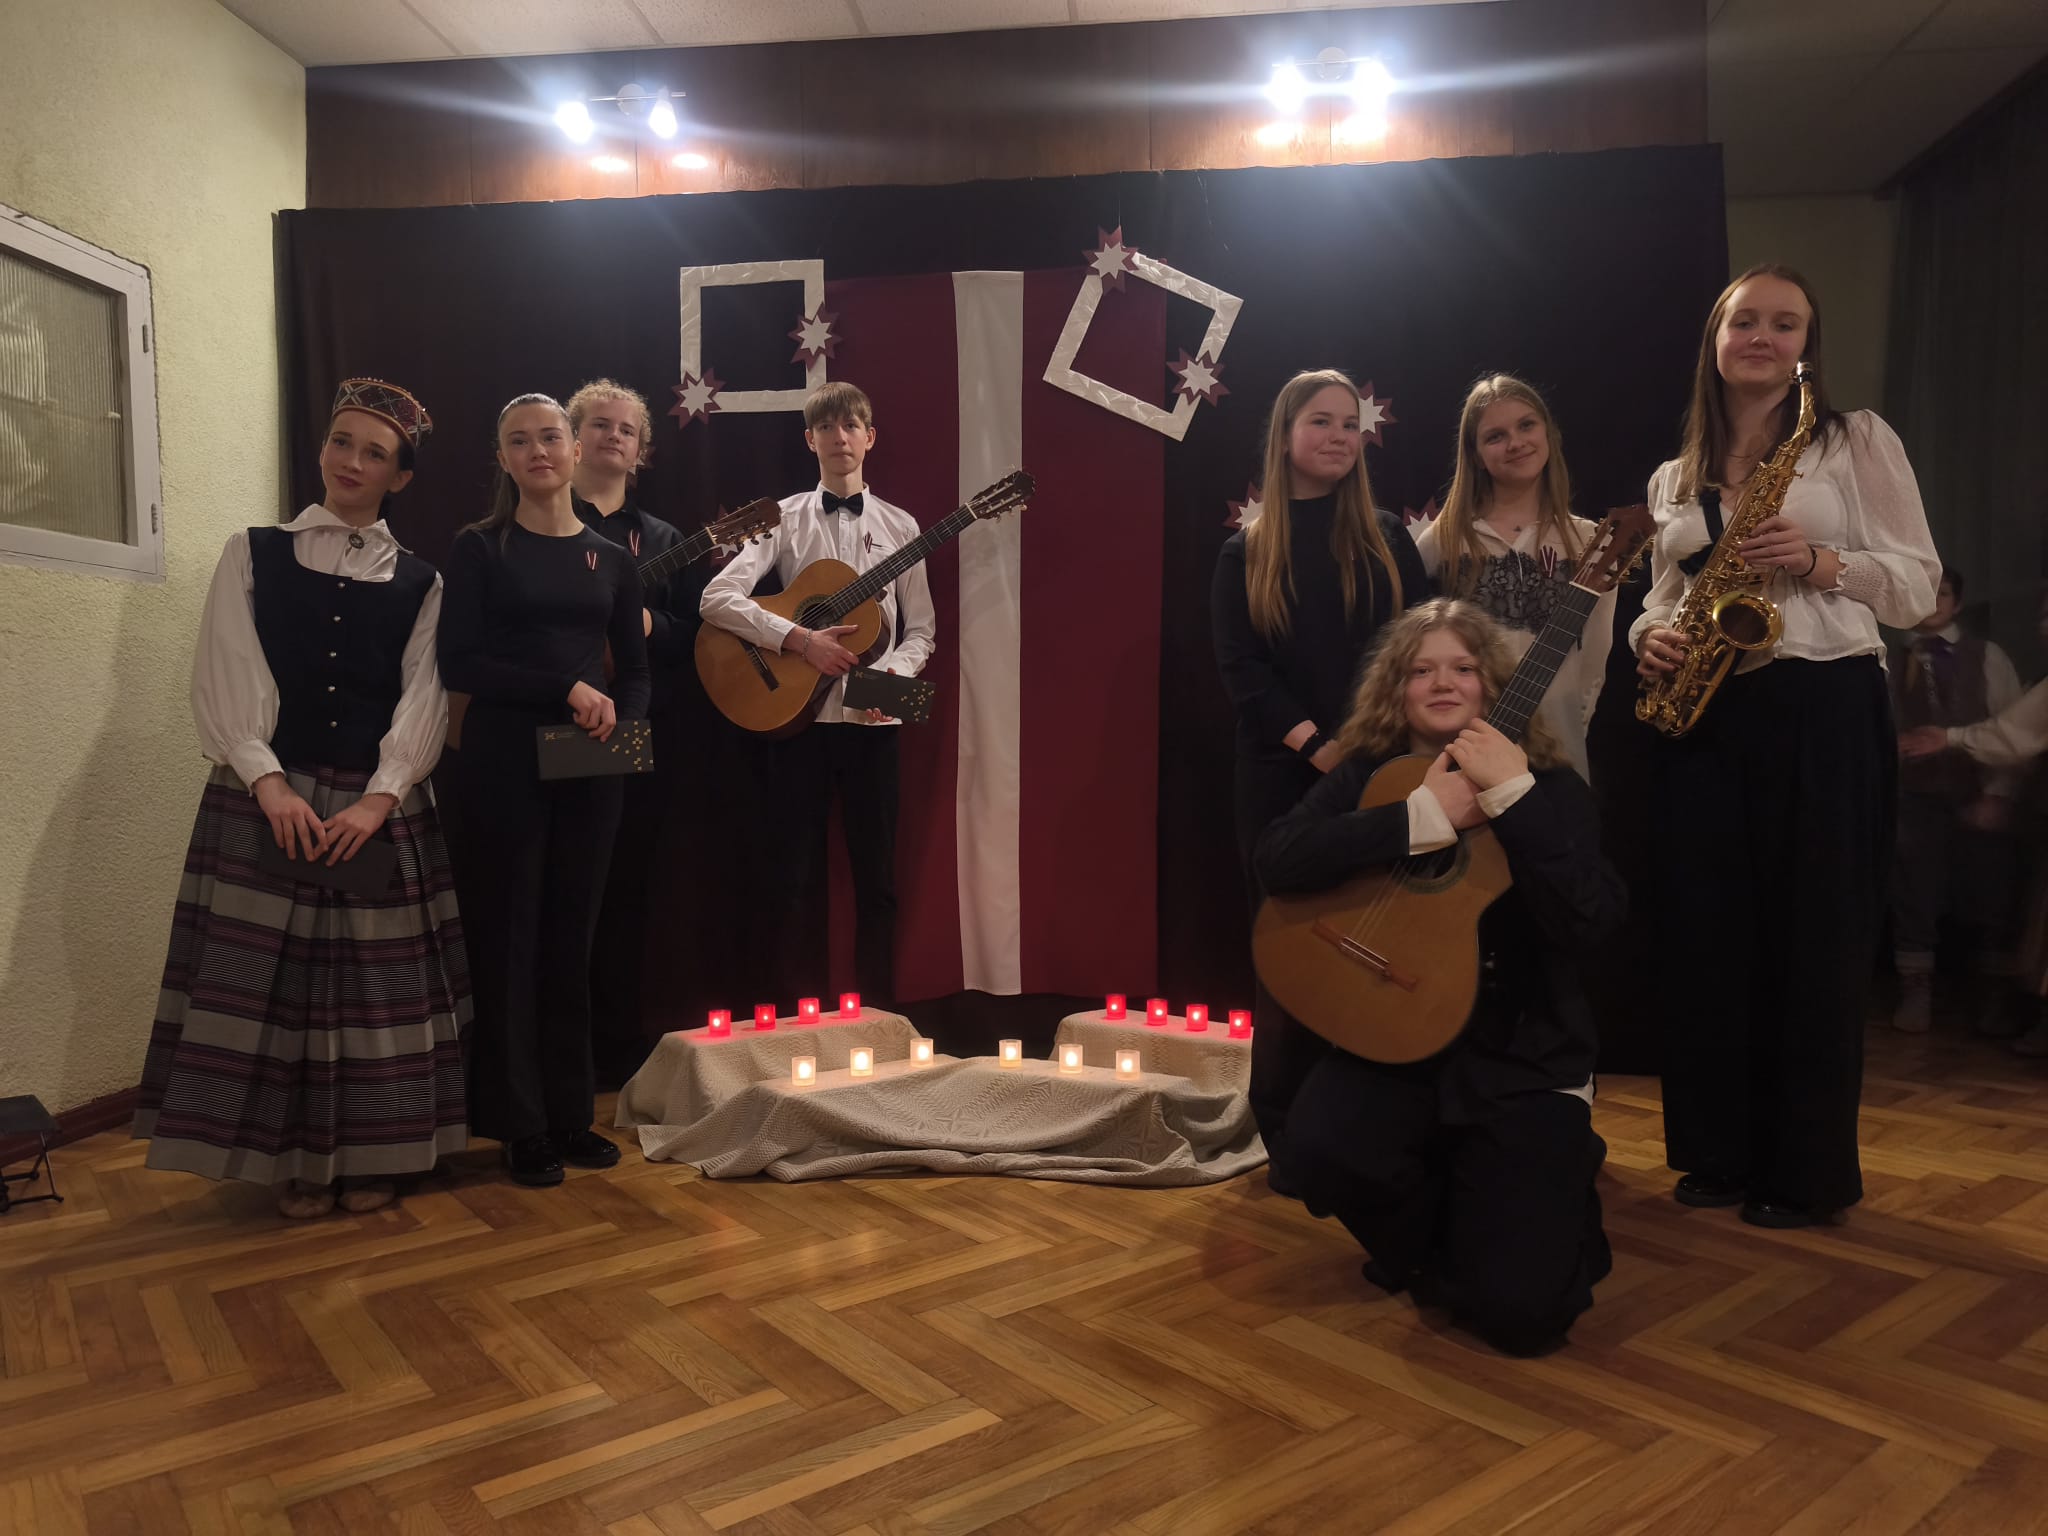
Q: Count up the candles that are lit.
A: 14